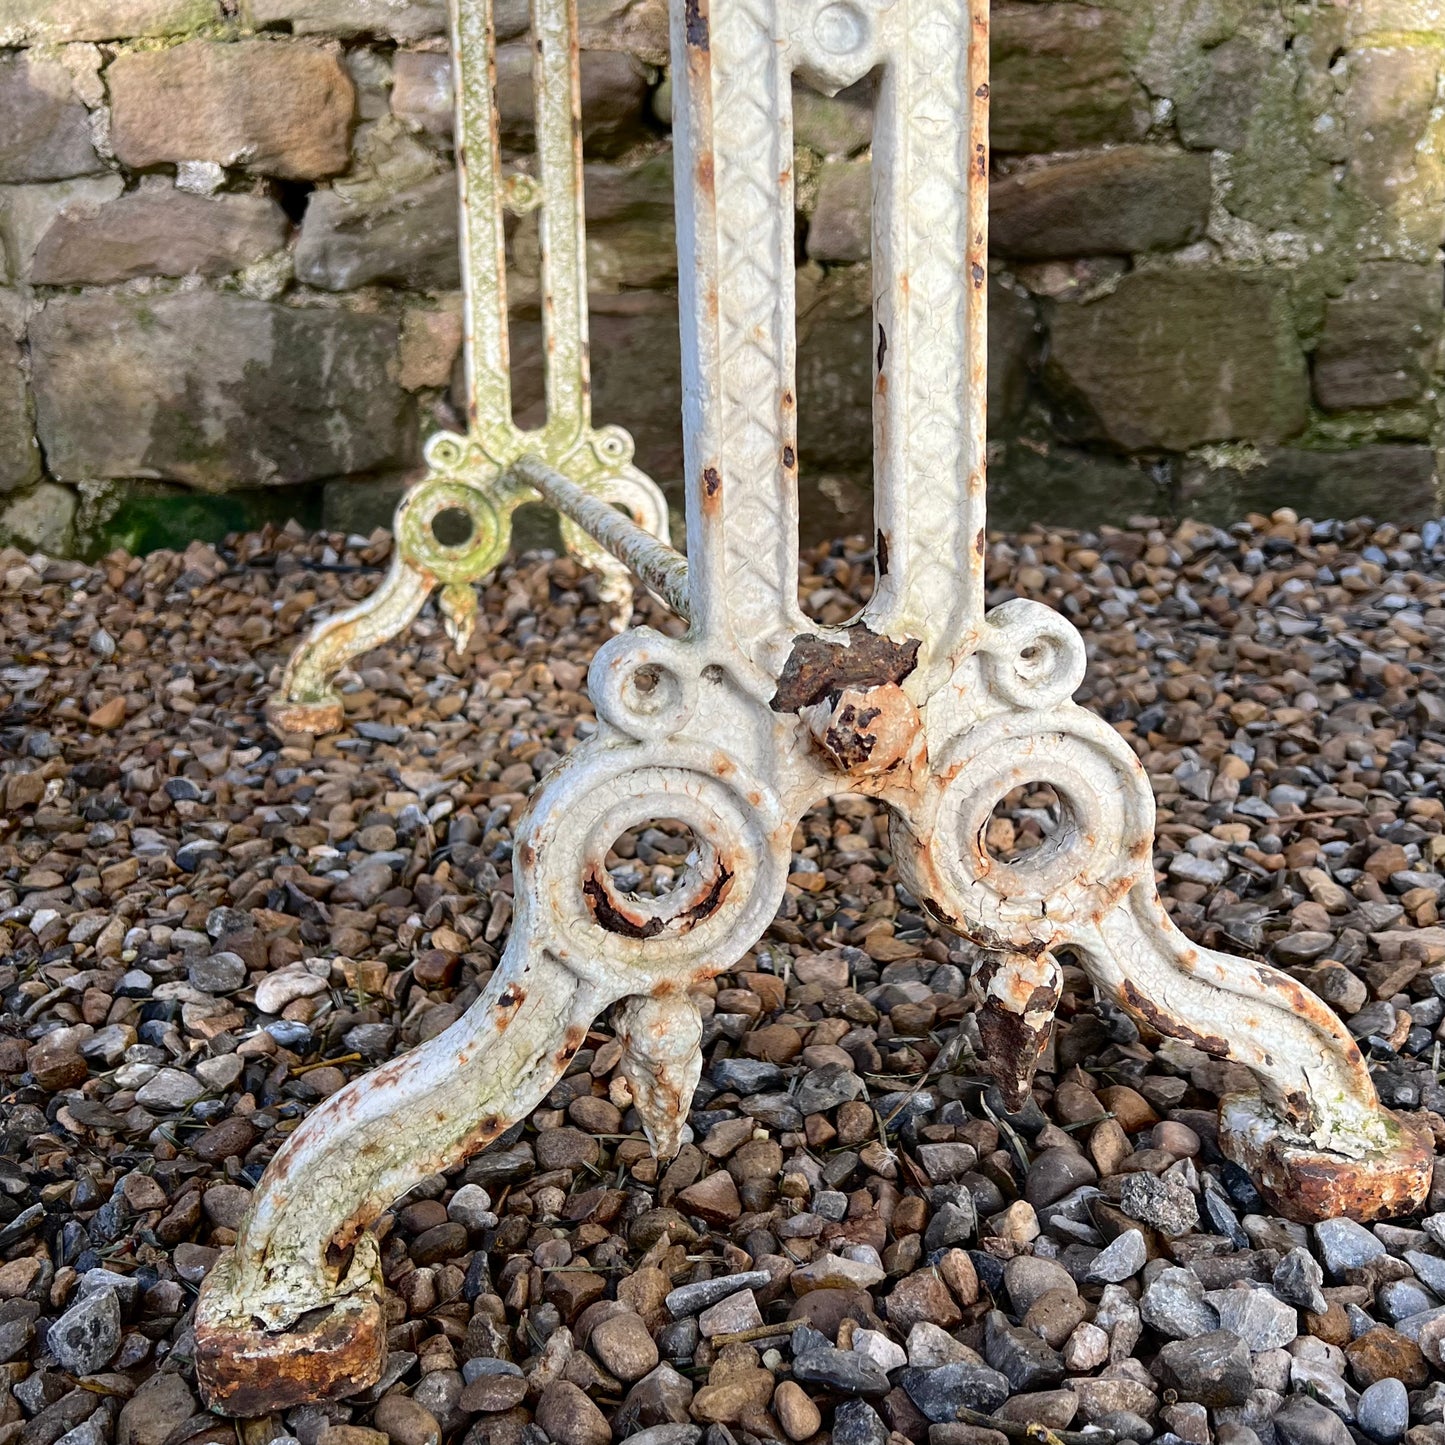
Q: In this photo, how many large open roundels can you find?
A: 4